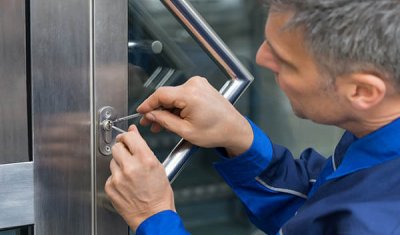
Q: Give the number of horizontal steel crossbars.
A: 1